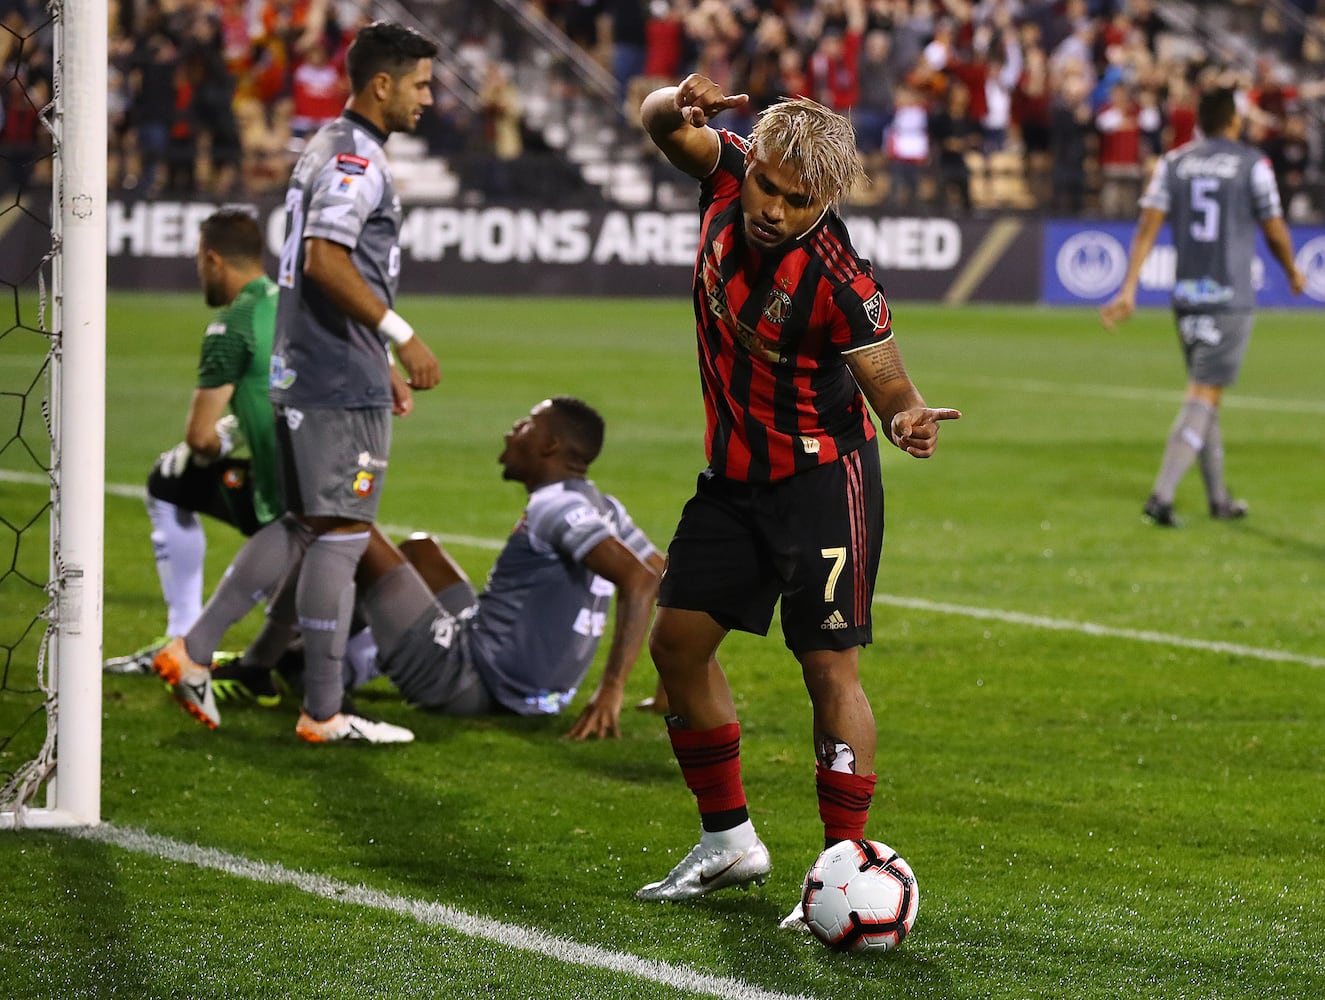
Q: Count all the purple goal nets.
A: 0